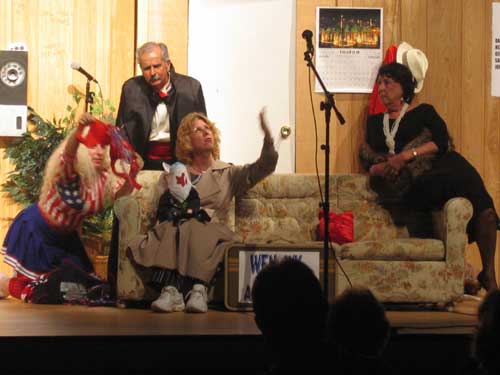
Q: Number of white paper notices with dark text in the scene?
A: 2